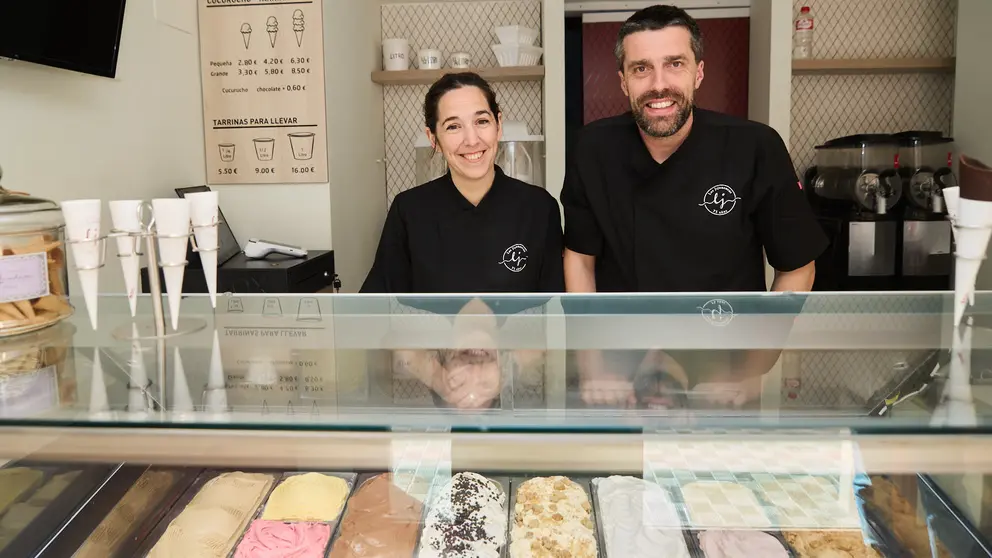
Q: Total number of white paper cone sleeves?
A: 6